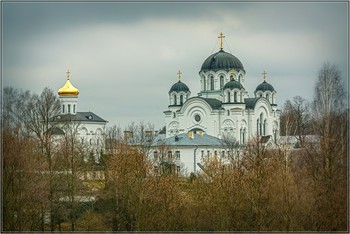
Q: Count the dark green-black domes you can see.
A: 4